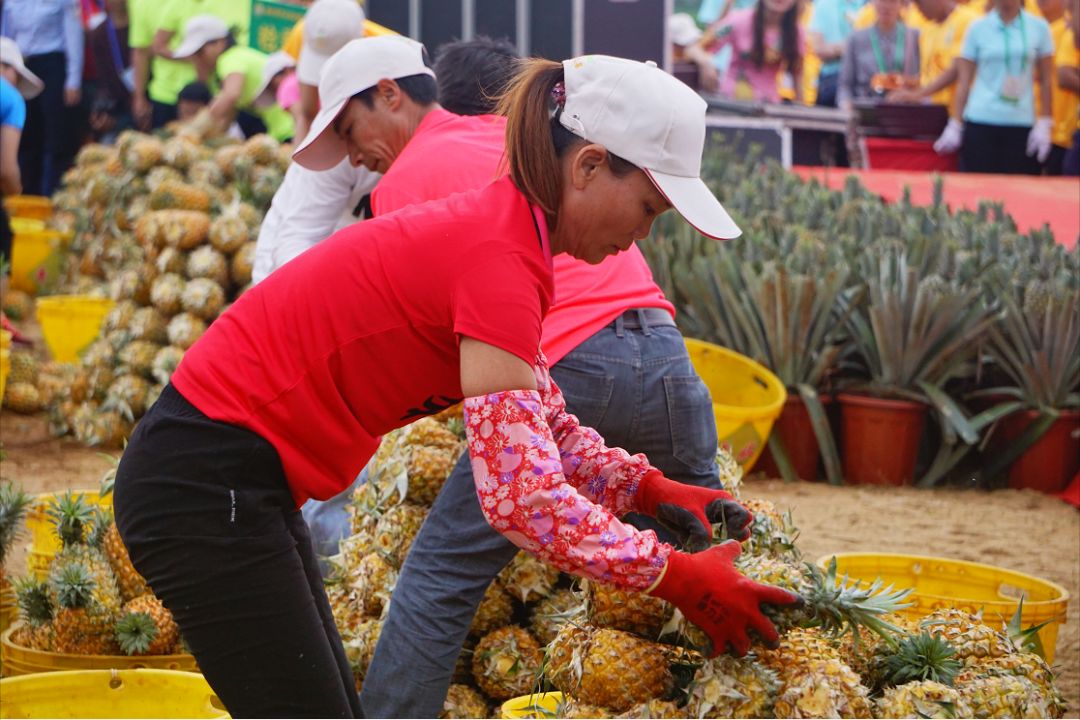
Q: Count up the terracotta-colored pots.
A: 3